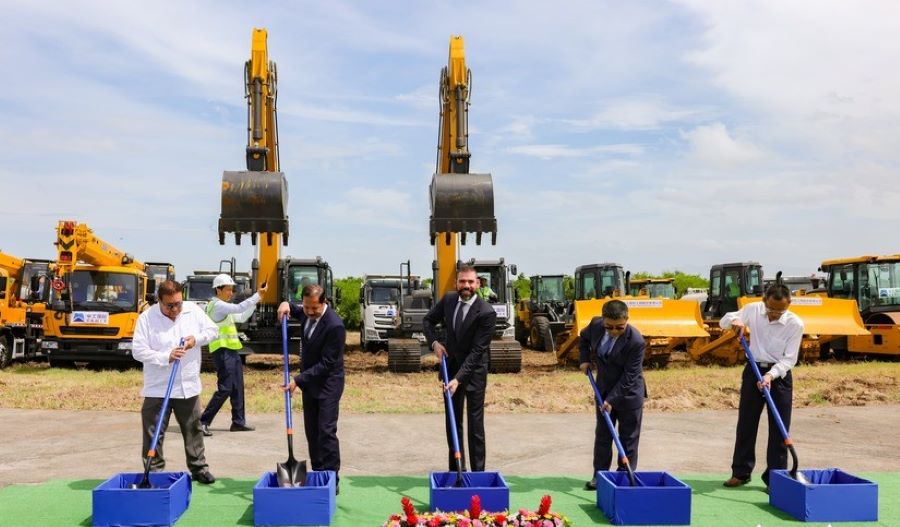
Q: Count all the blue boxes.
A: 5